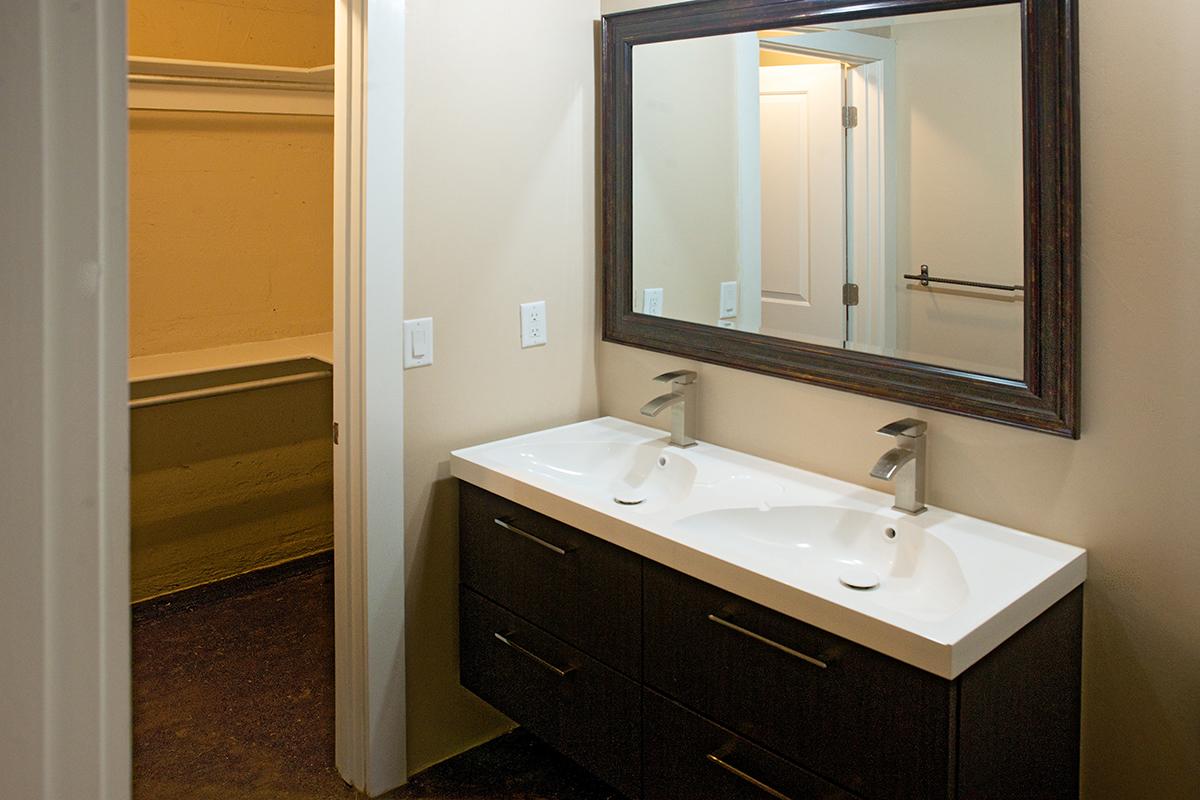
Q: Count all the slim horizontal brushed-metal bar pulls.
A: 4